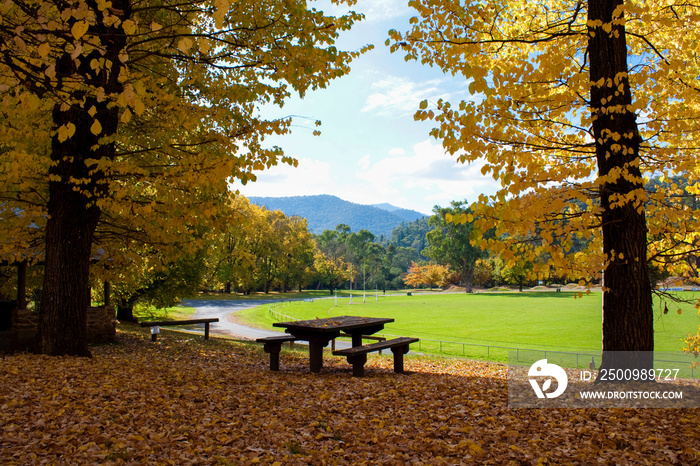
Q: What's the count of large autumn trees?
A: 2